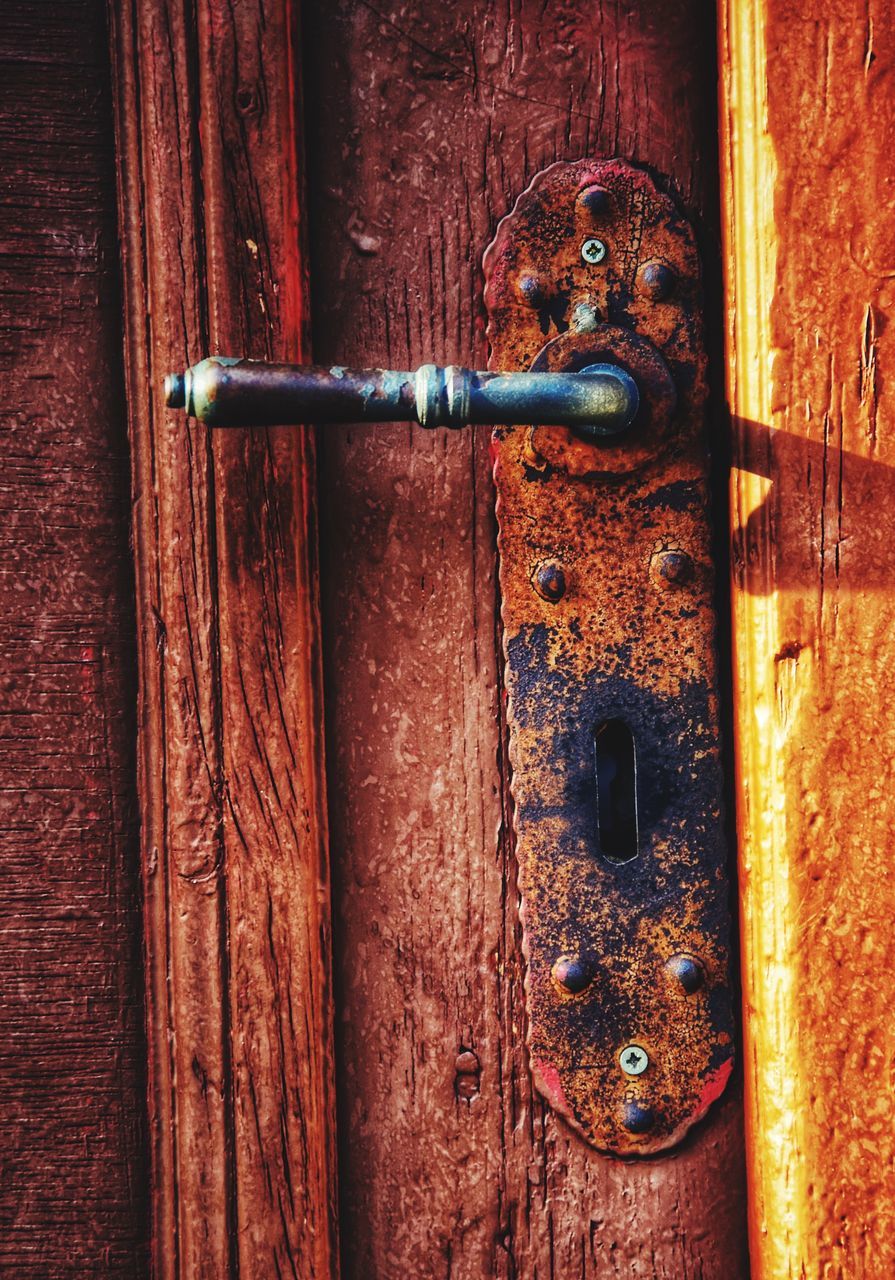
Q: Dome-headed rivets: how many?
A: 8